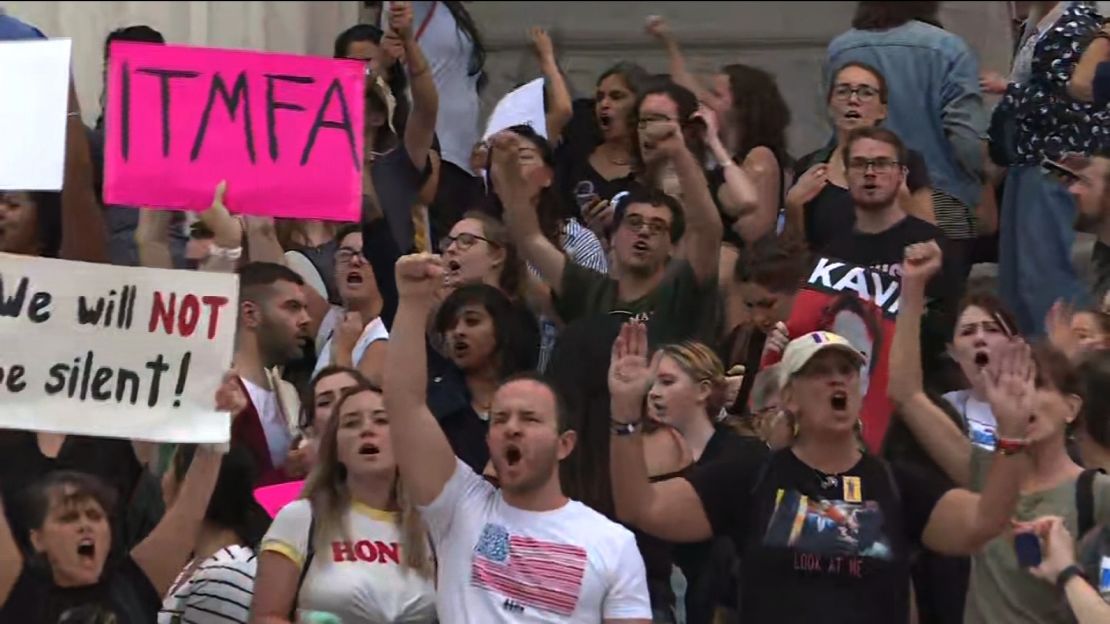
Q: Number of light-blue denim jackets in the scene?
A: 1